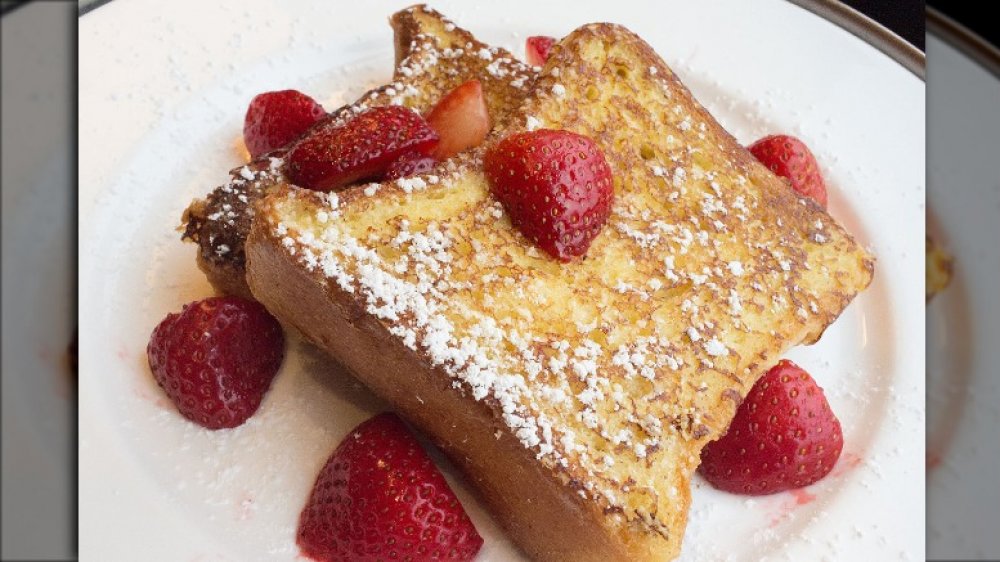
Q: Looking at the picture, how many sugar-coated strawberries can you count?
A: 0